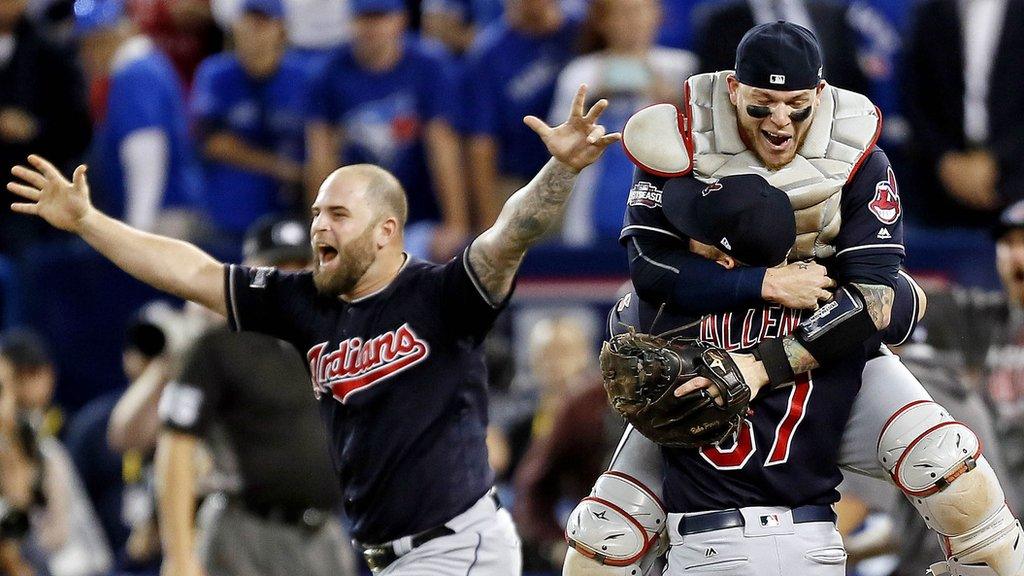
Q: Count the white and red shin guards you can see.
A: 2